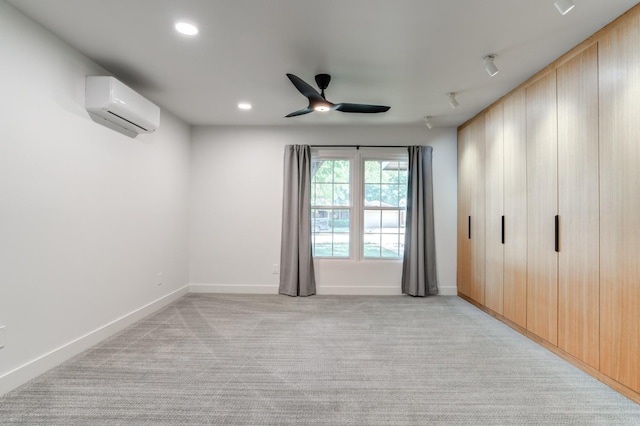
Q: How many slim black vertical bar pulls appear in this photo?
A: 3